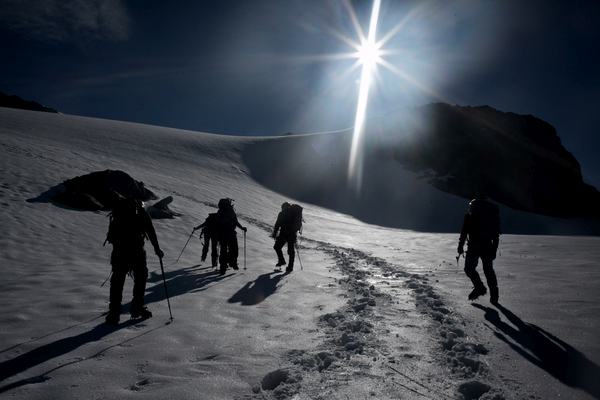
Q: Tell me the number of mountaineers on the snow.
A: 5